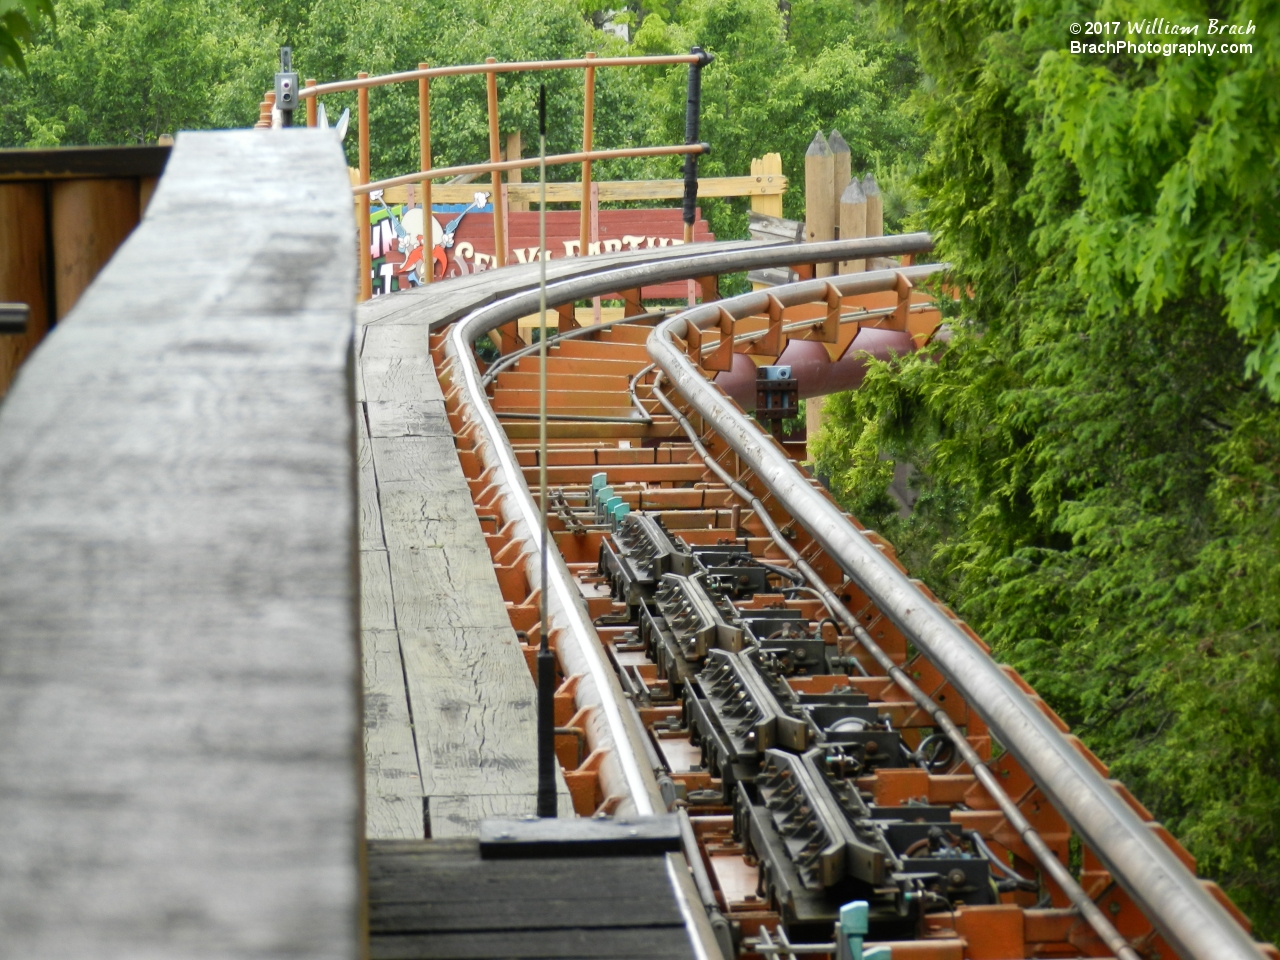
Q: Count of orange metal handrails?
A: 2